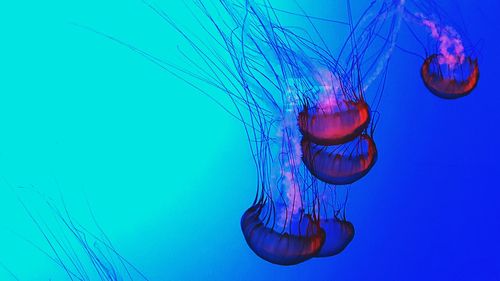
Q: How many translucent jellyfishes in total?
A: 5